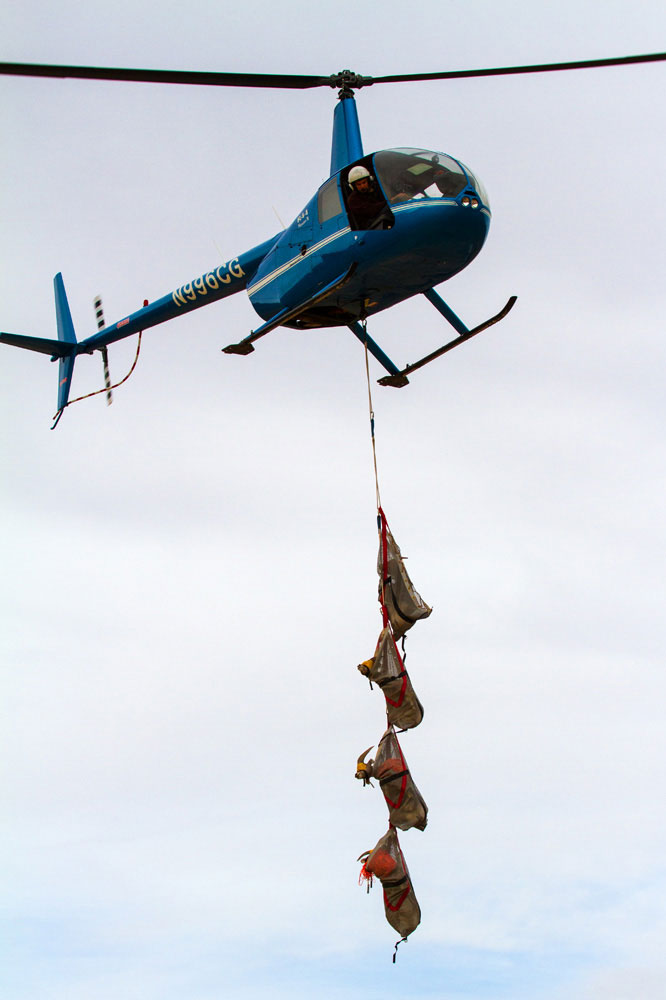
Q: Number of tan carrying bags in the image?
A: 4